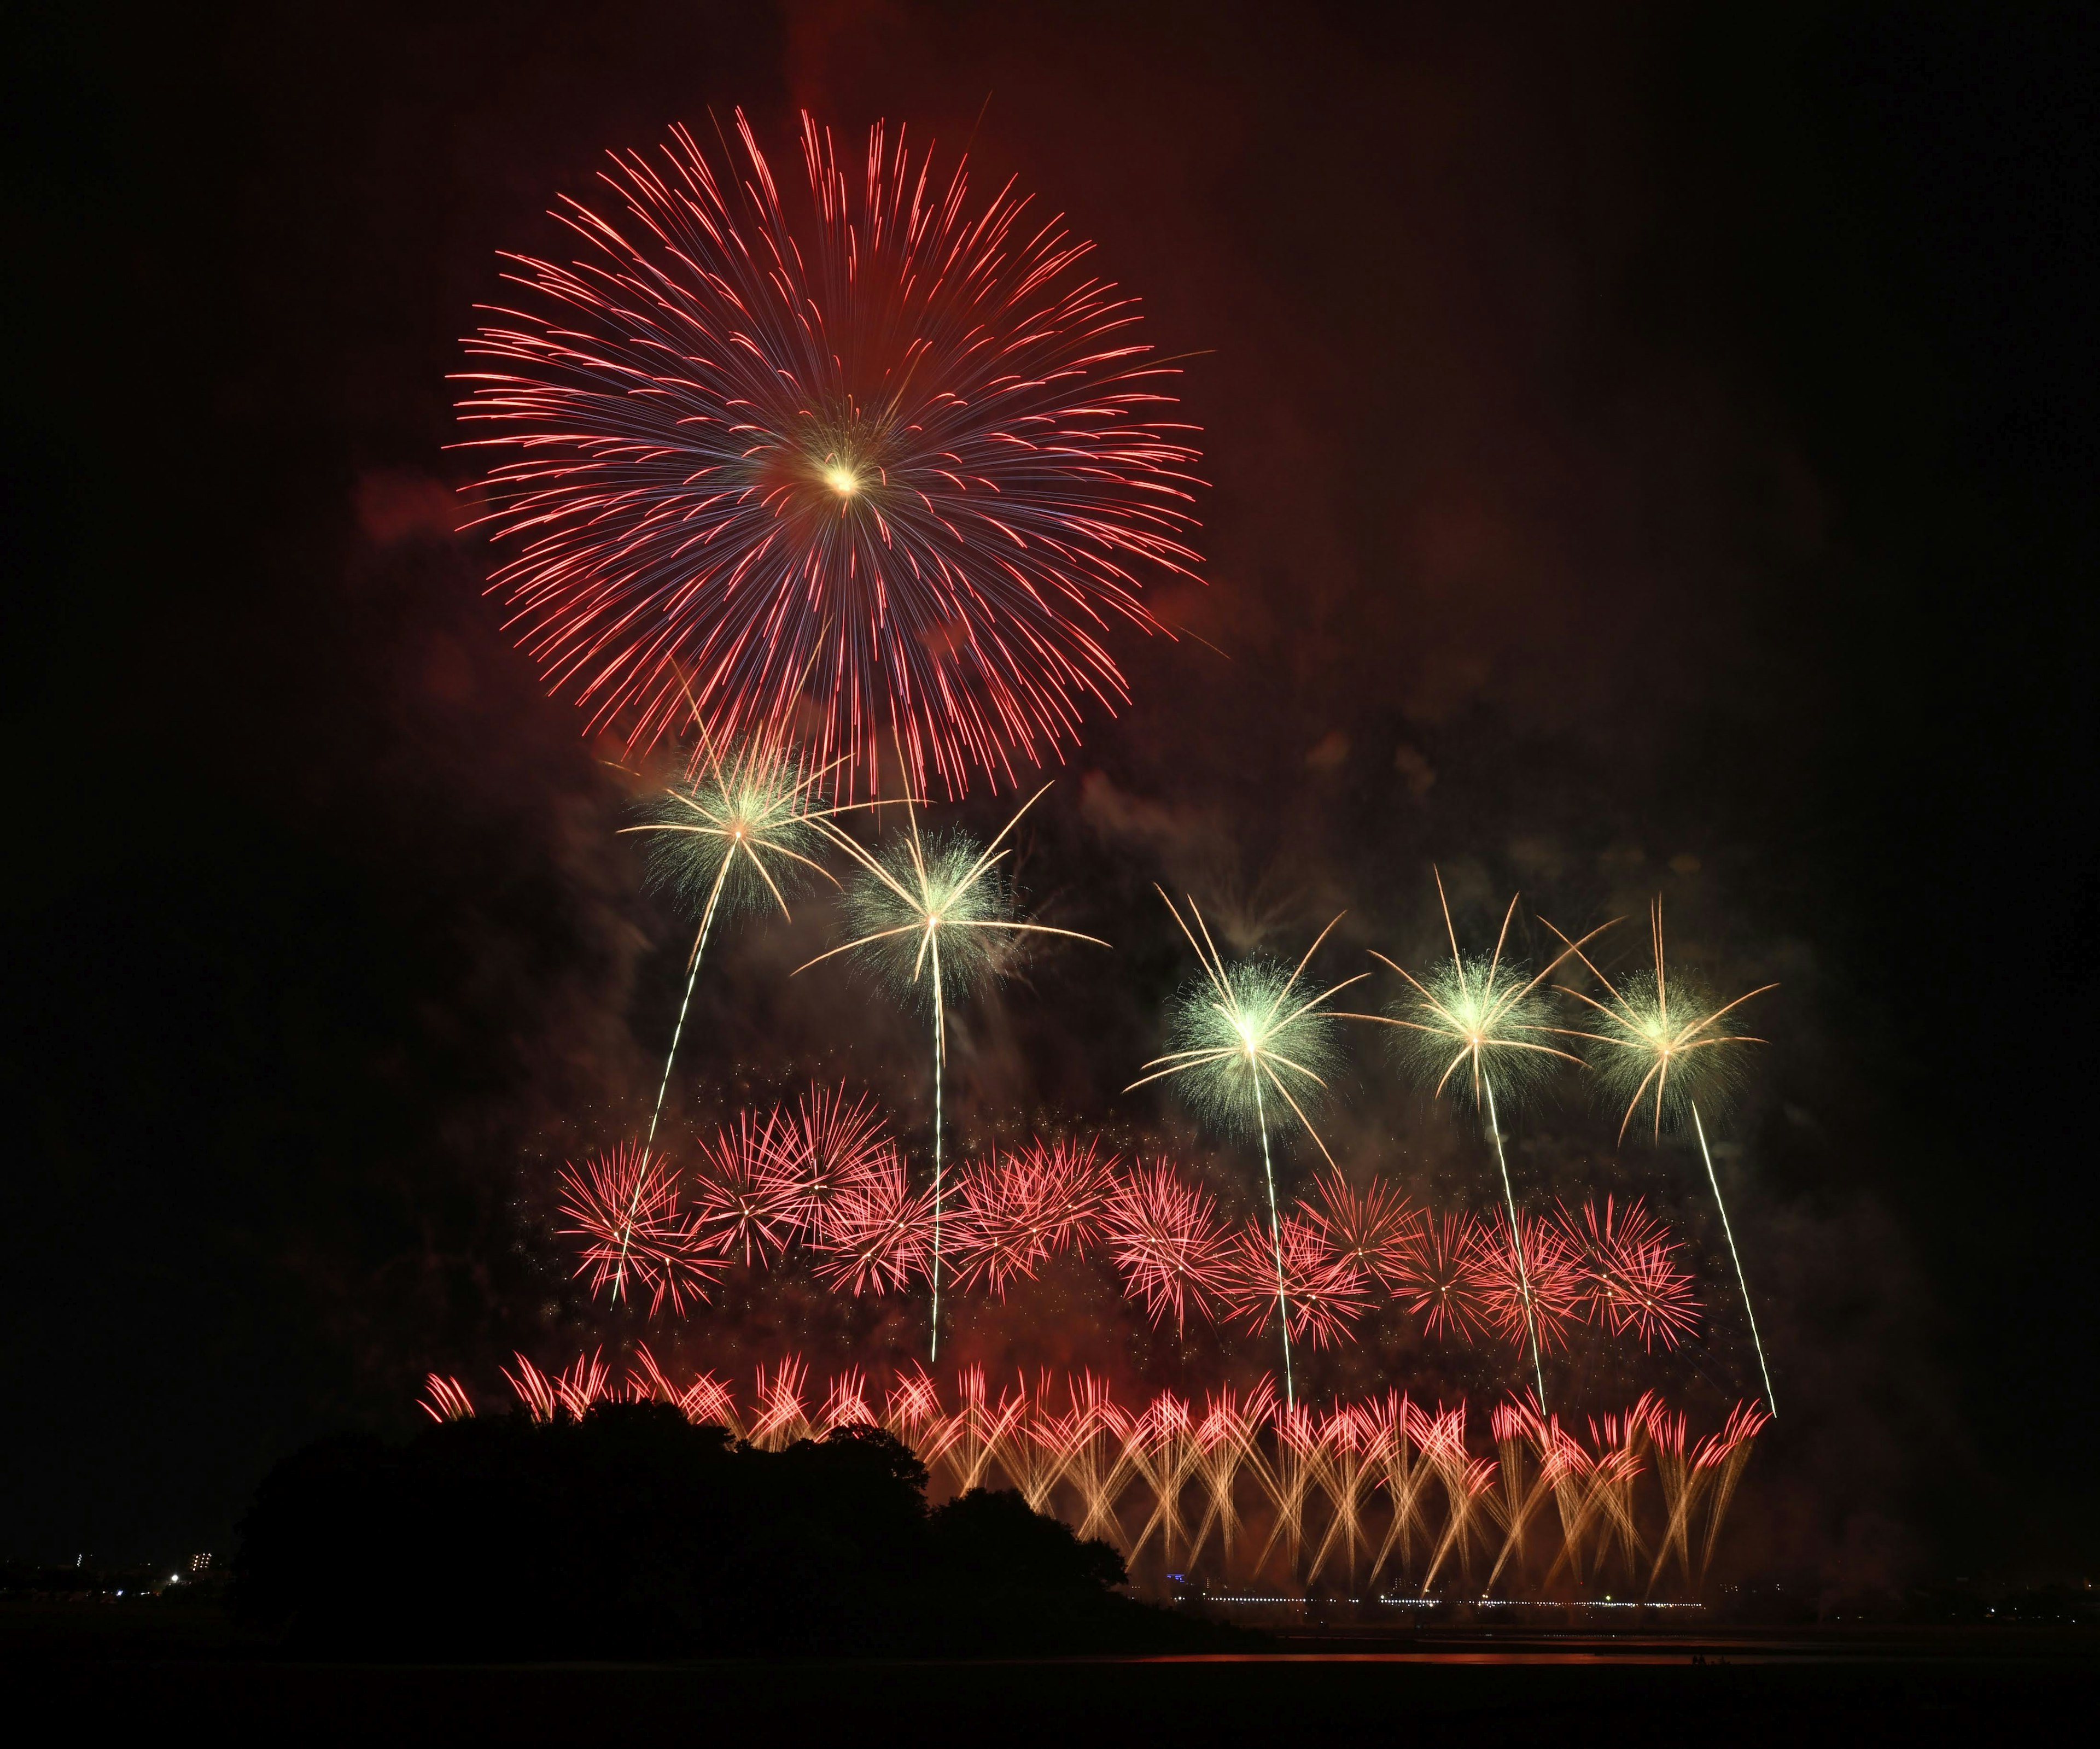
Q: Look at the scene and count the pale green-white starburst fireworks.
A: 5